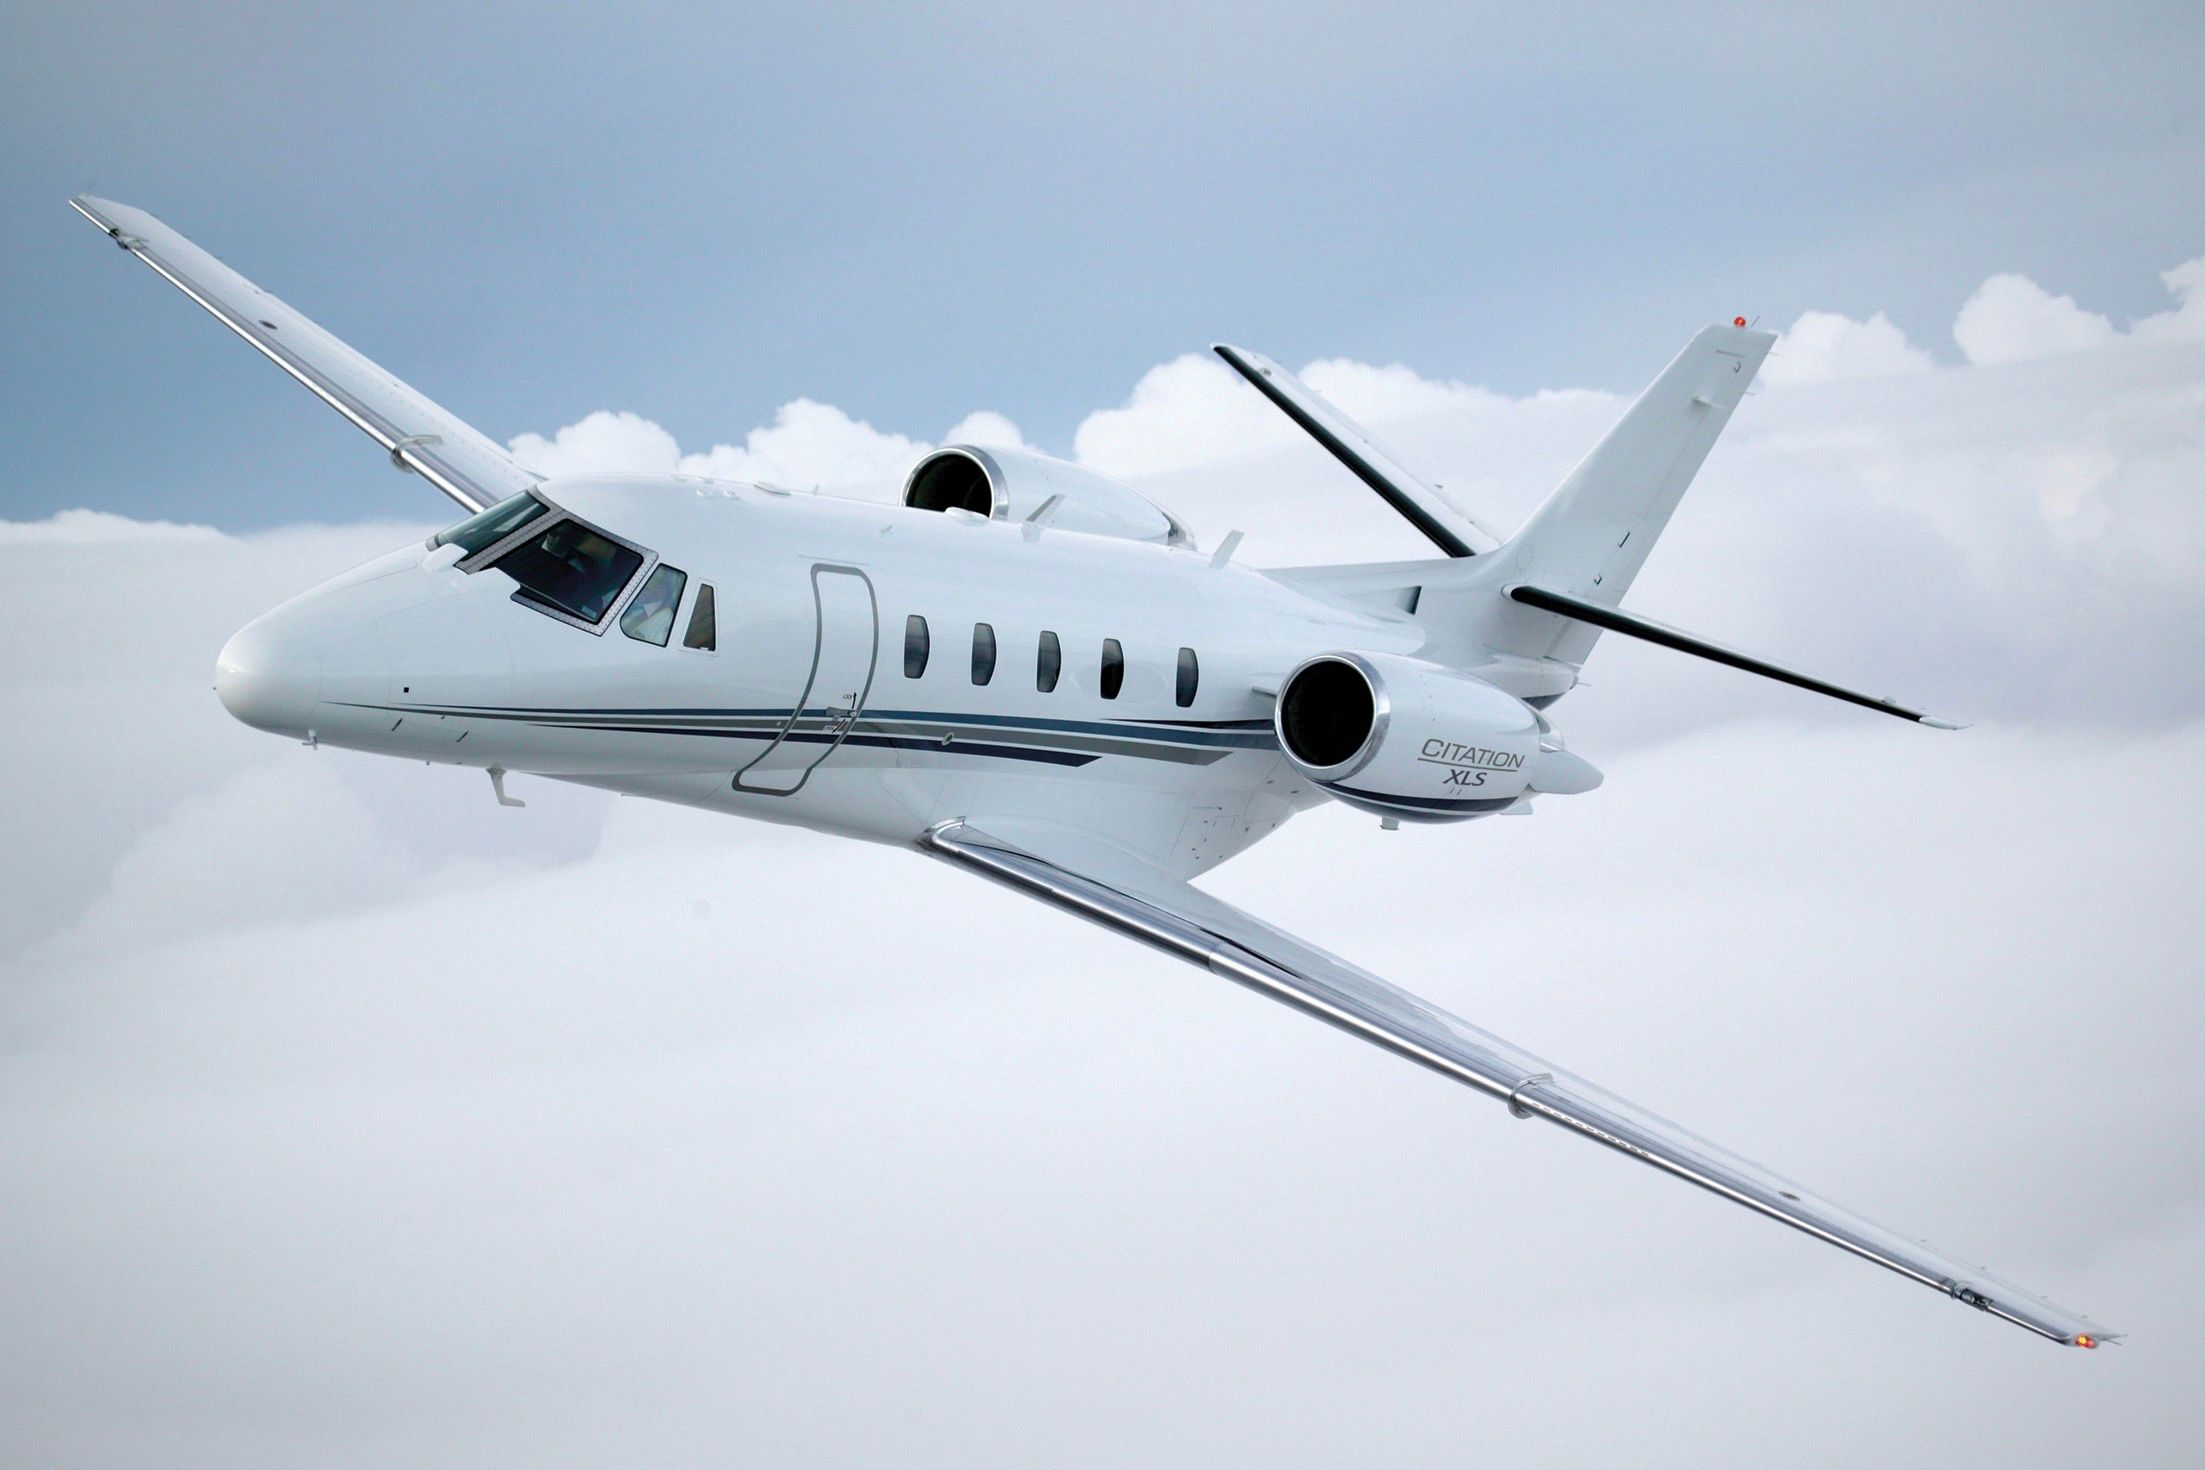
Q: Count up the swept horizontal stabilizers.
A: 2